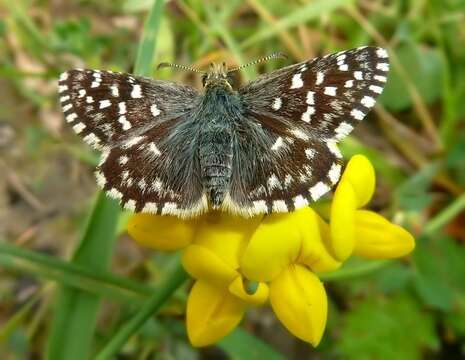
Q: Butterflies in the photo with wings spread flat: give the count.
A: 1